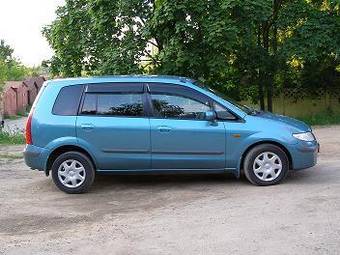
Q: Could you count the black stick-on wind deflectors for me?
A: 2